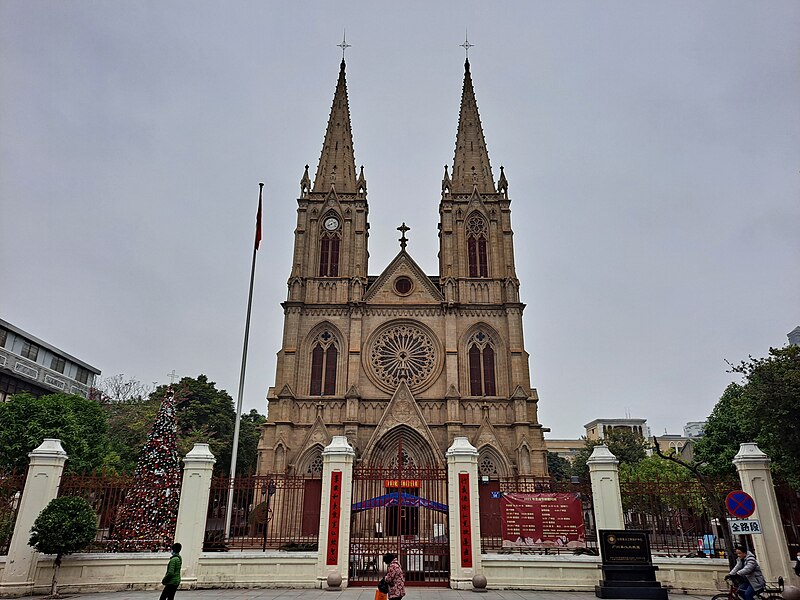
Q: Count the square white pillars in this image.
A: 6